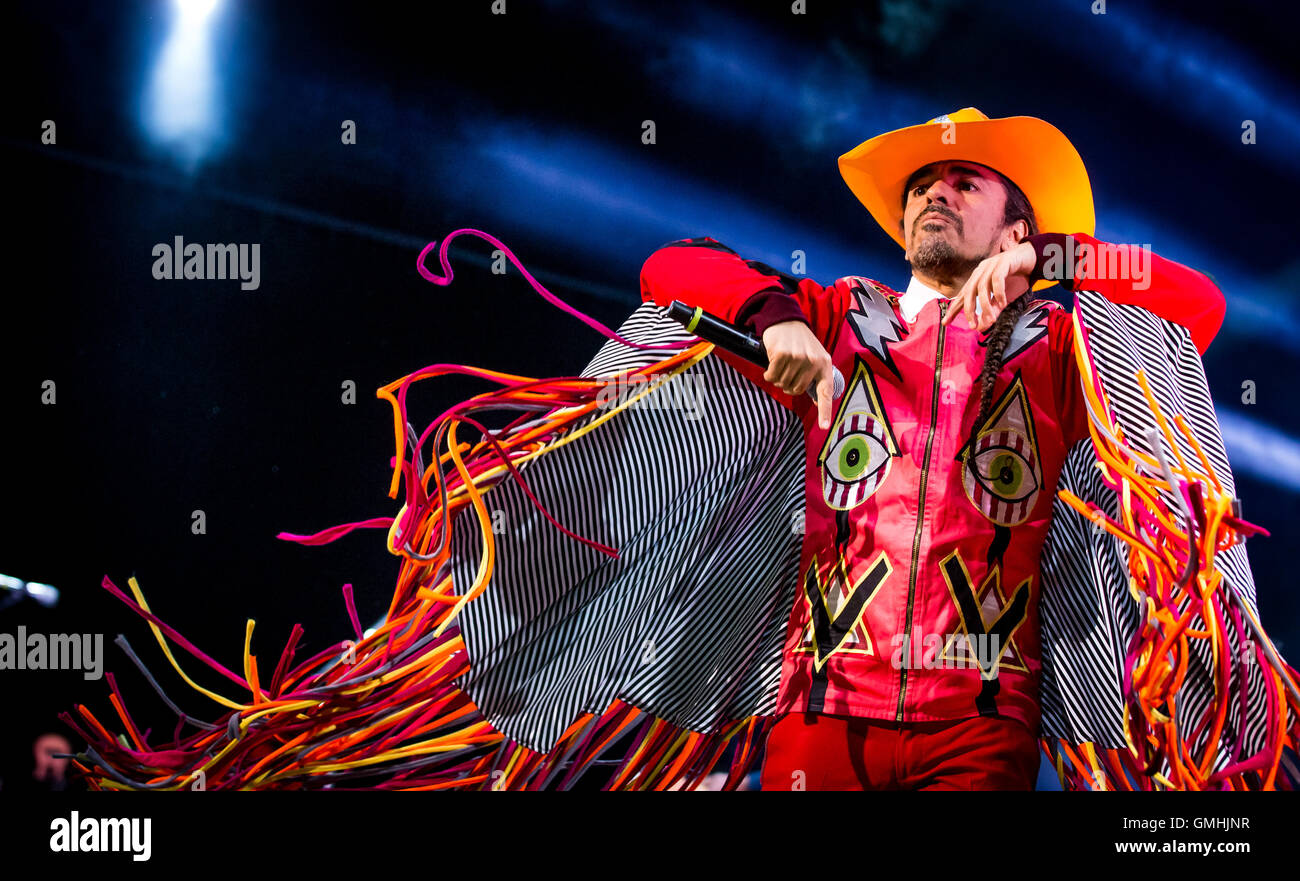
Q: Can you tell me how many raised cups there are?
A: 0